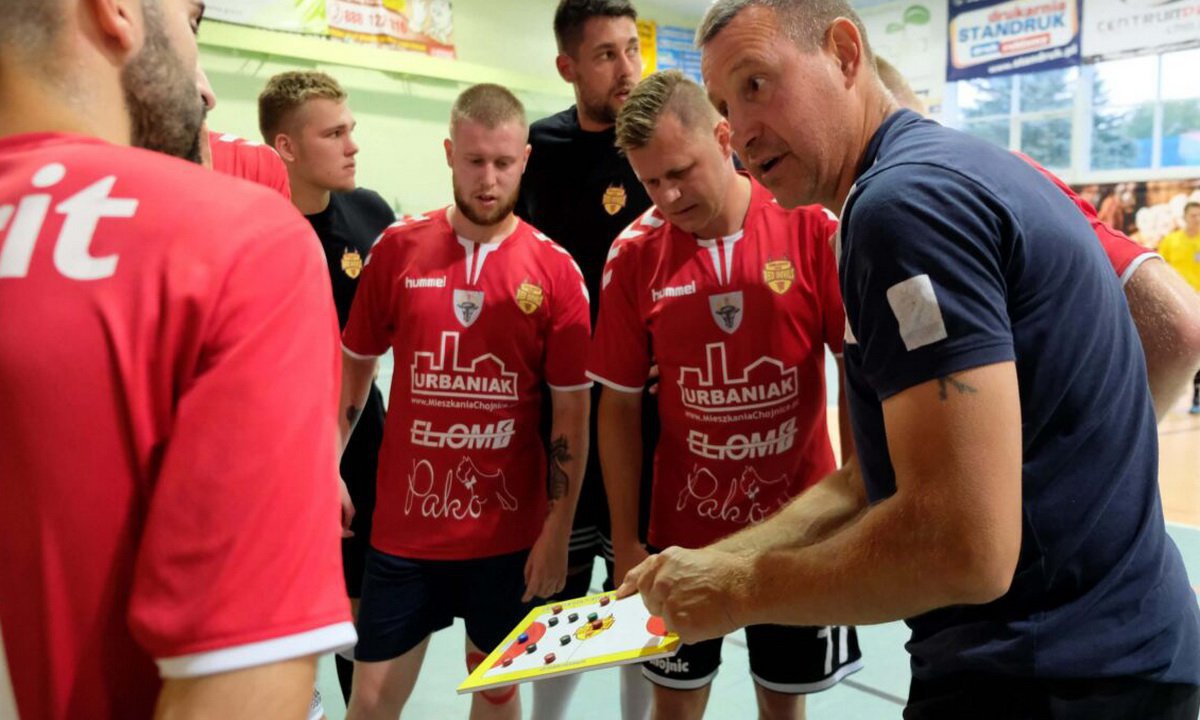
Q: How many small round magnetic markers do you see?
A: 11